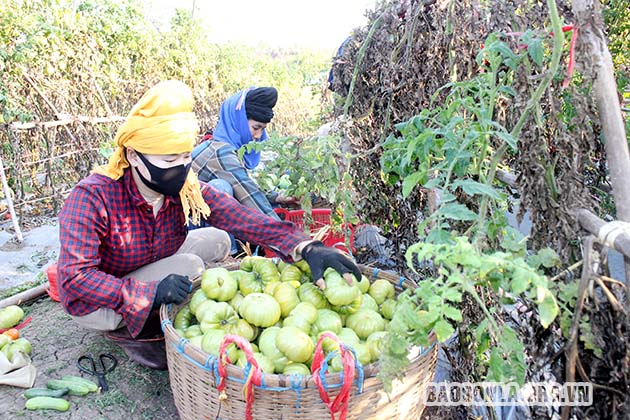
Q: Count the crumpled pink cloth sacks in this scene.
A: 0